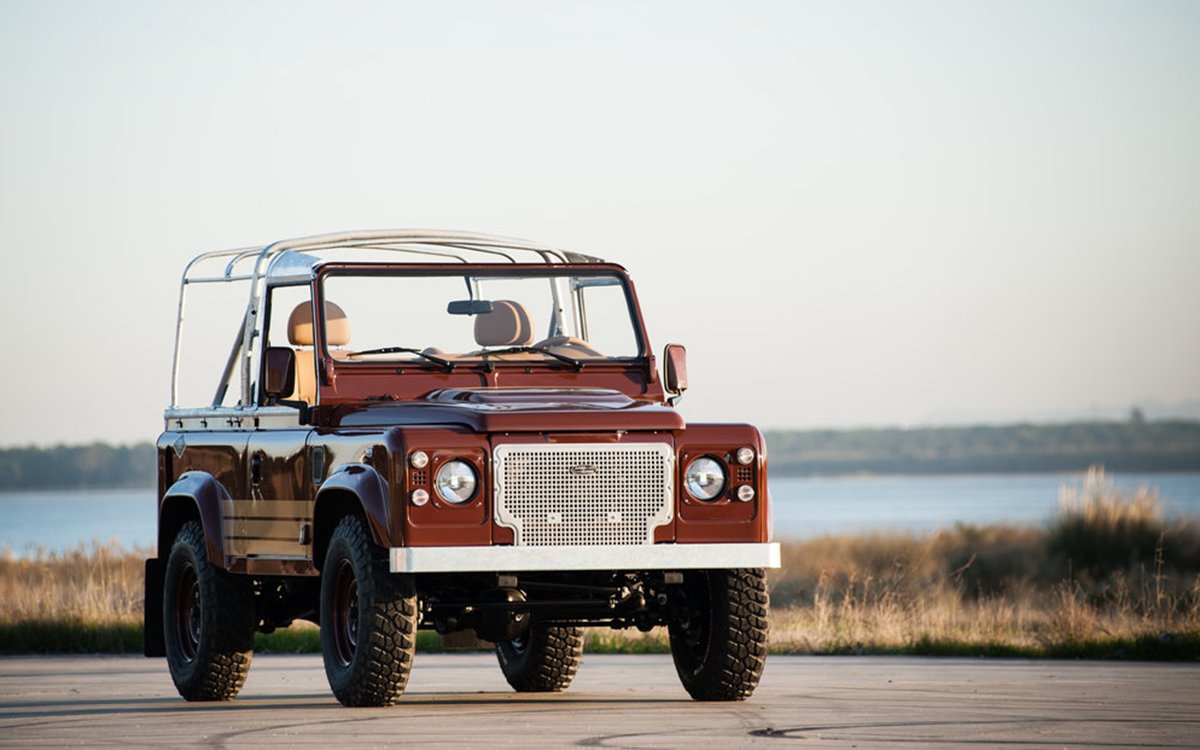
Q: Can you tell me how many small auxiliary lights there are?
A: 4